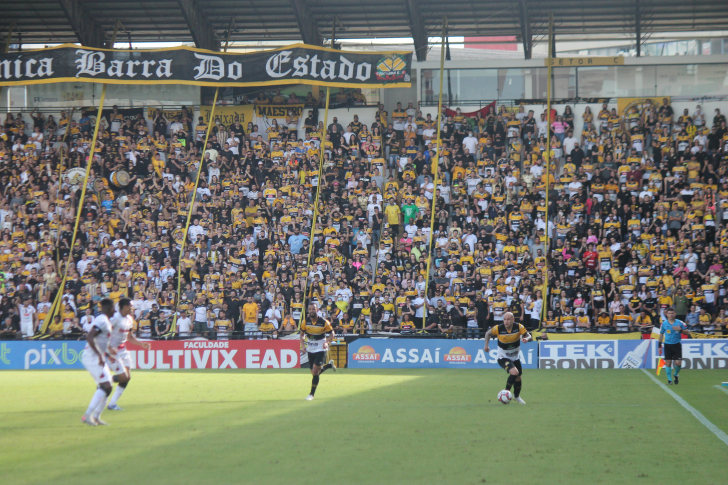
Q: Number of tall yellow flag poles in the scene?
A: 5